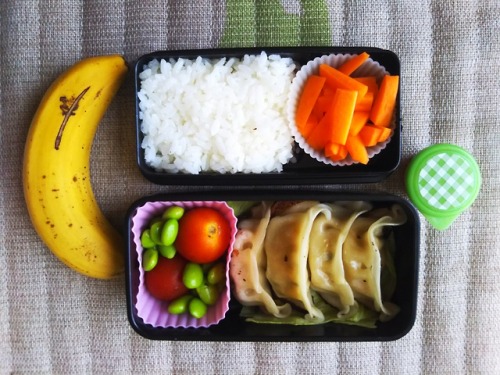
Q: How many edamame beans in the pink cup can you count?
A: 11